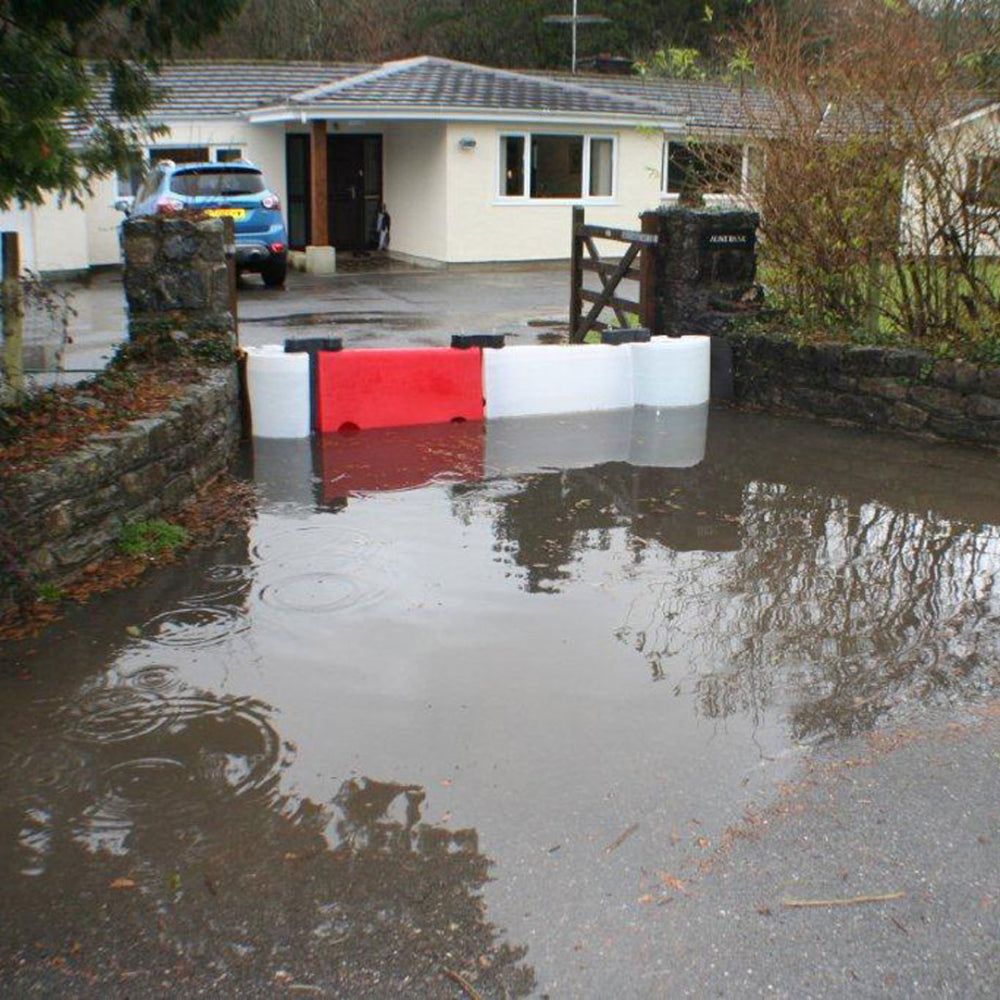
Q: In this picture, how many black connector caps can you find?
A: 3